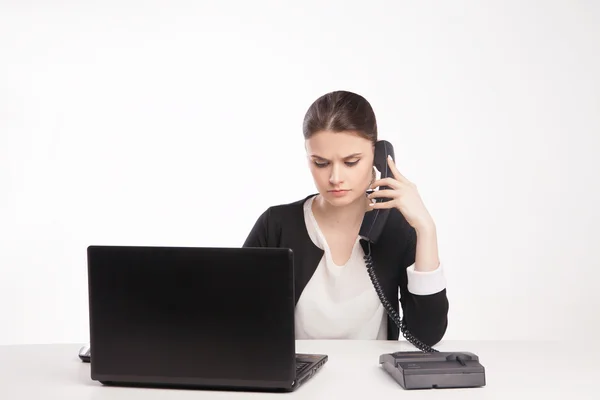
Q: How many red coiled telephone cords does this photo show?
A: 0